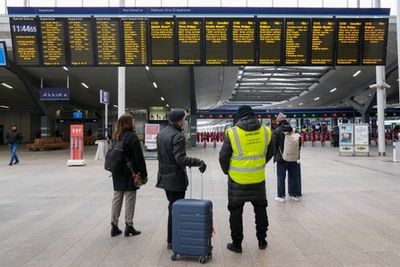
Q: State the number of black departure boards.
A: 14